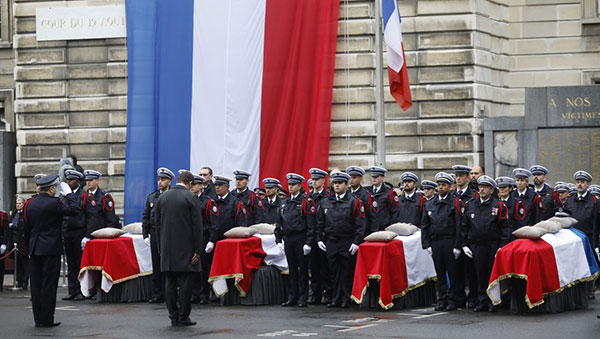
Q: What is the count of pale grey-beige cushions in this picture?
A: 9